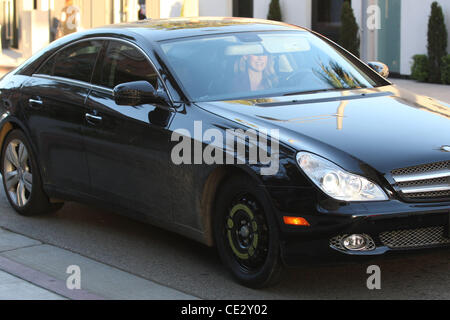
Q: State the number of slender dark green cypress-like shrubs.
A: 3